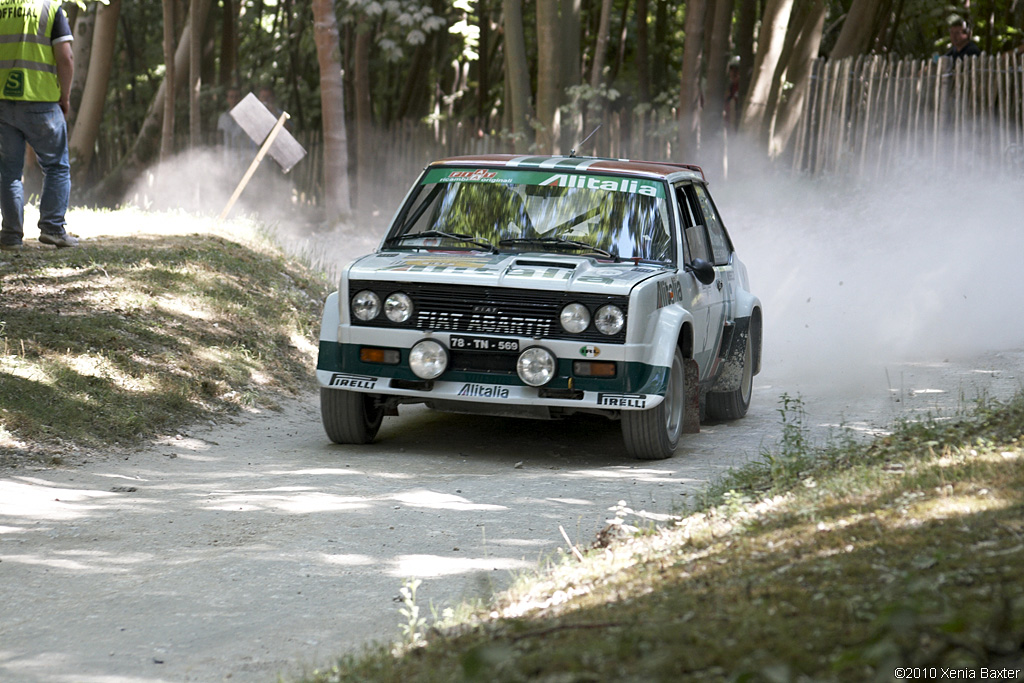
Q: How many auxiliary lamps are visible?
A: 2